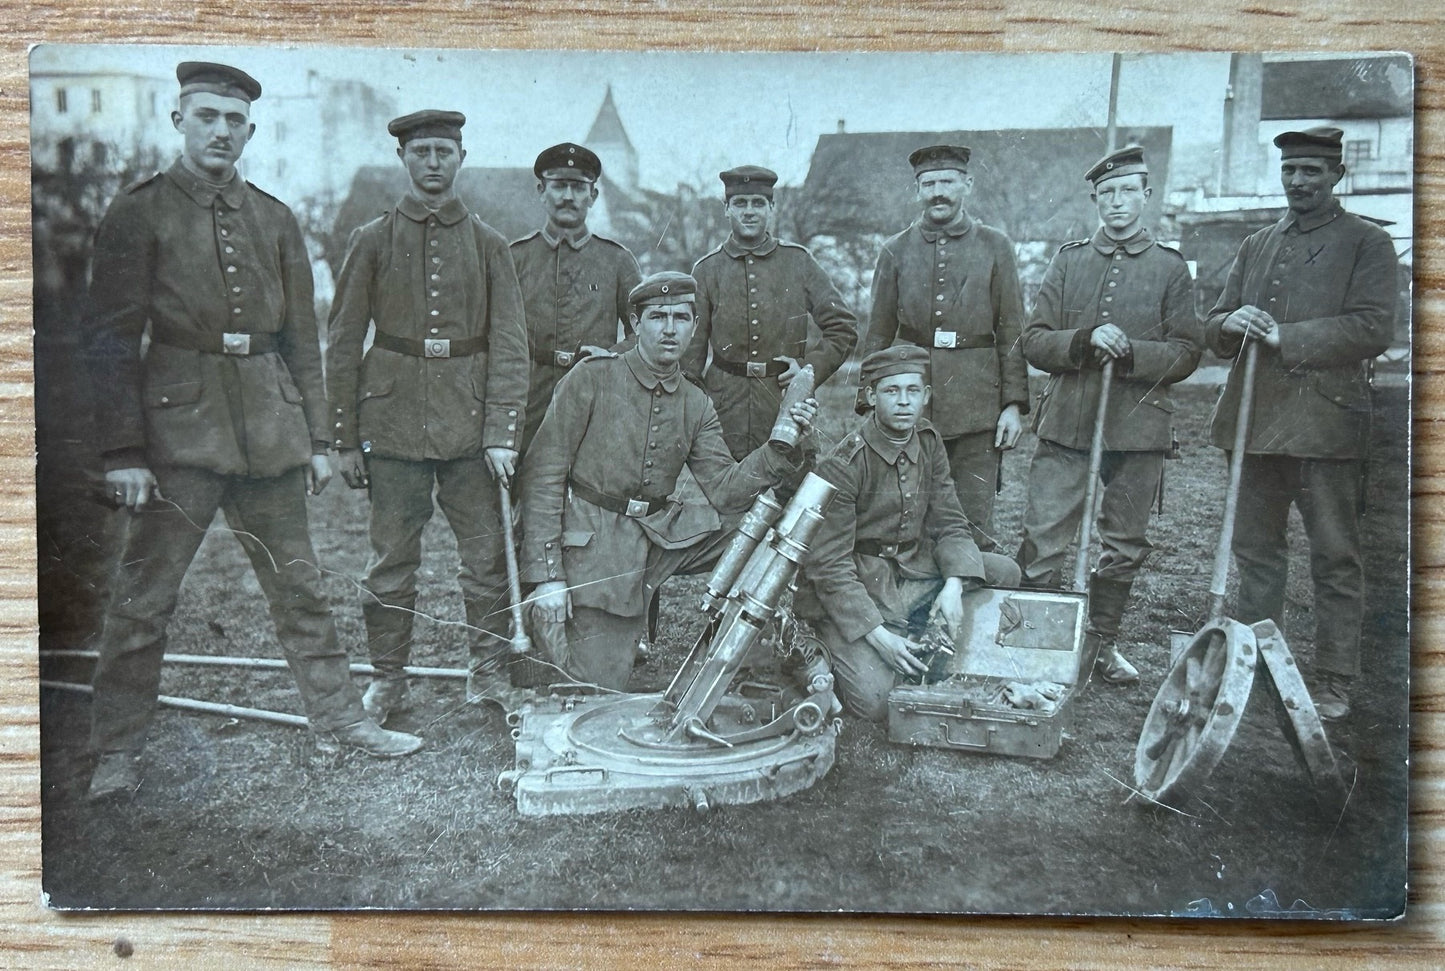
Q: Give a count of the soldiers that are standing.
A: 7